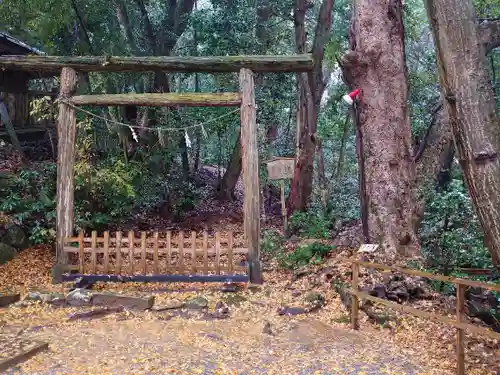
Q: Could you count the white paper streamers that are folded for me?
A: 2